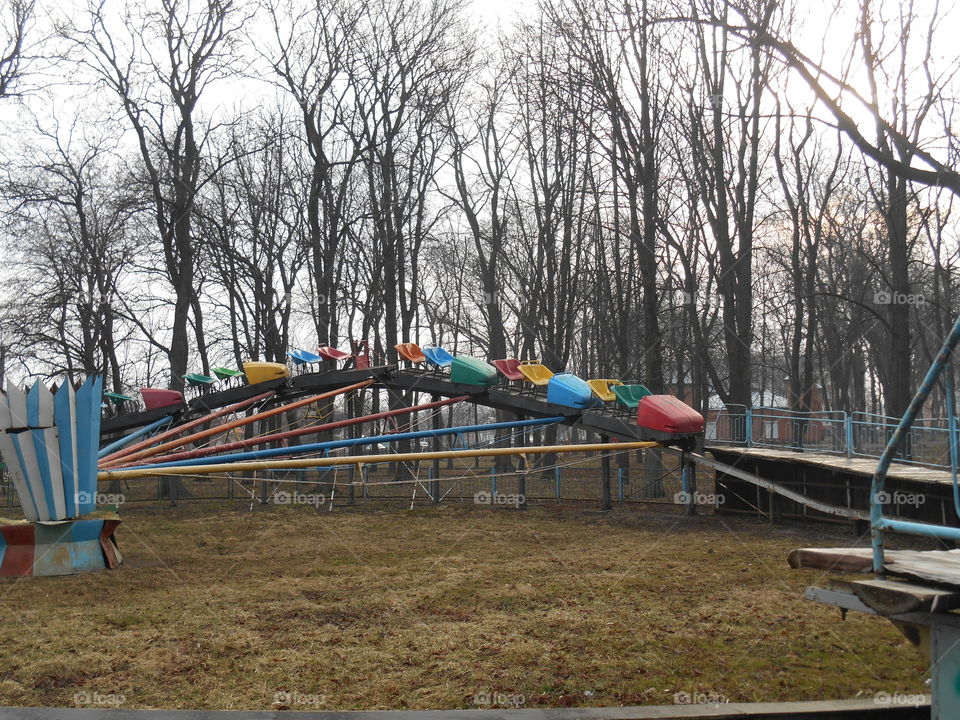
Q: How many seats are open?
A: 11